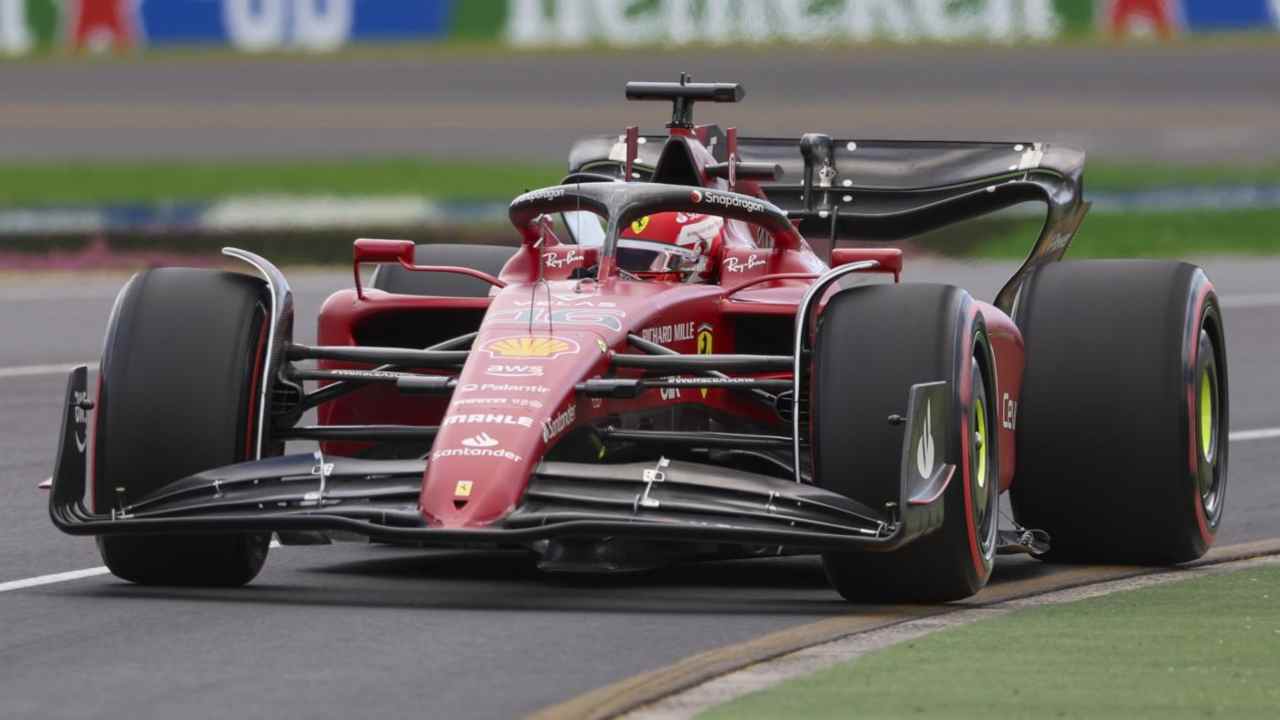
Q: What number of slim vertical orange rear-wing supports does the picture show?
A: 0